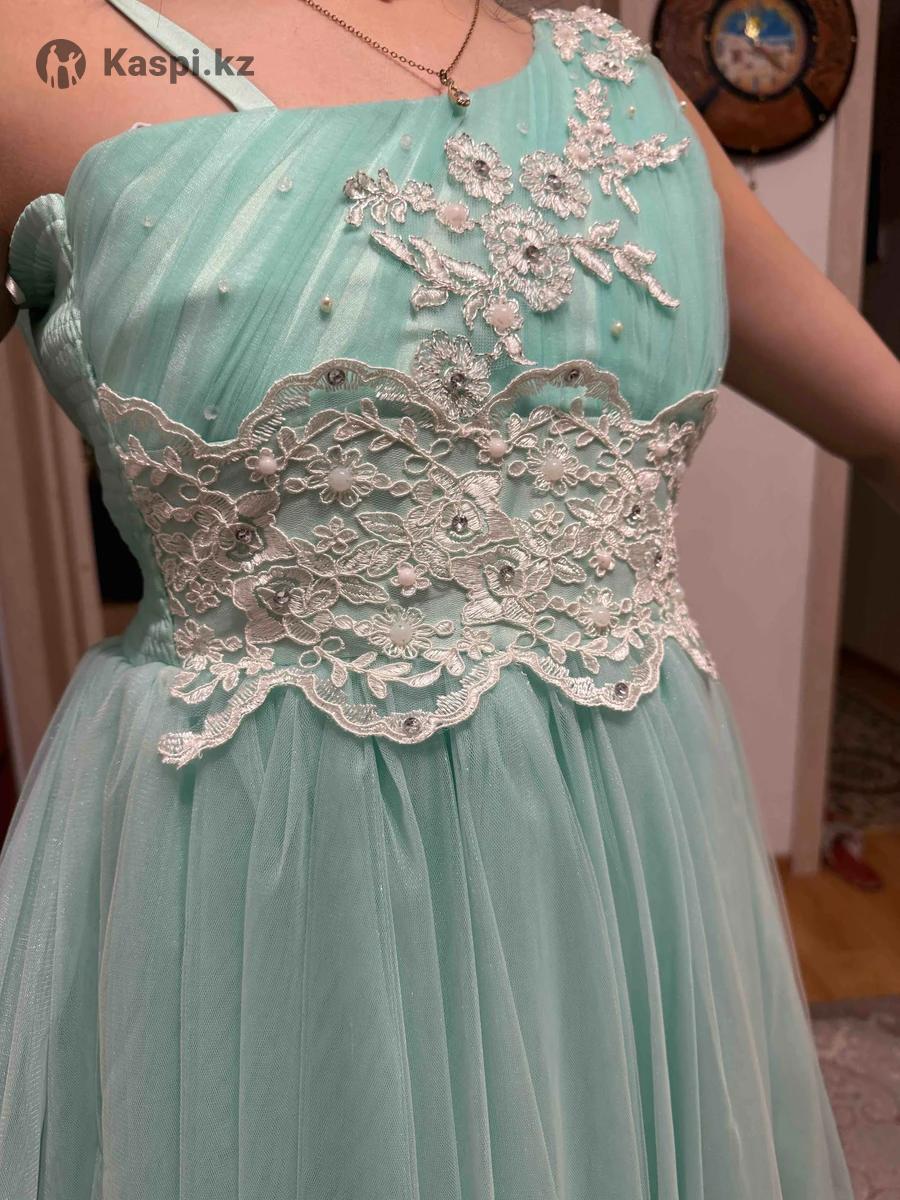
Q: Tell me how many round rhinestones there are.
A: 15